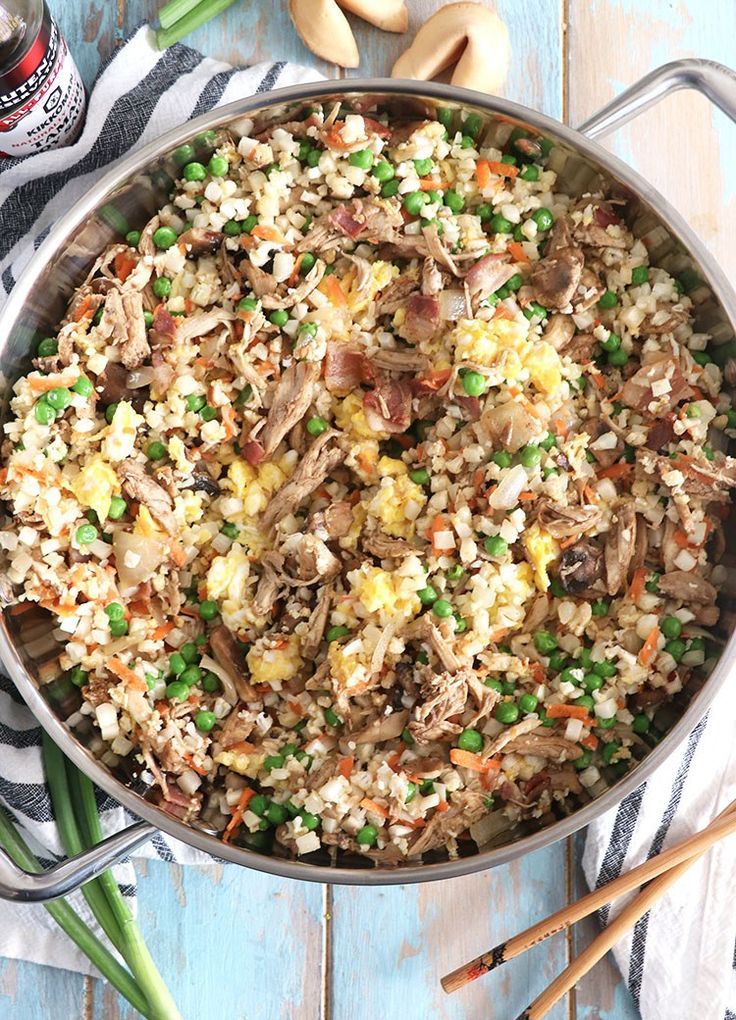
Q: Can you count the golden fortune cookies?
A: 2